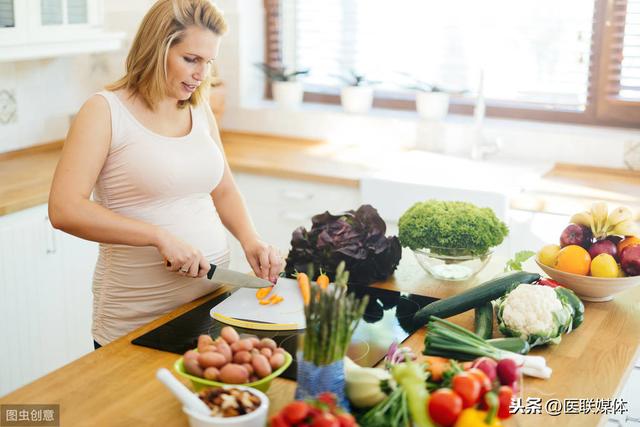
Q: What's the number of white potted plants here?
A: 3